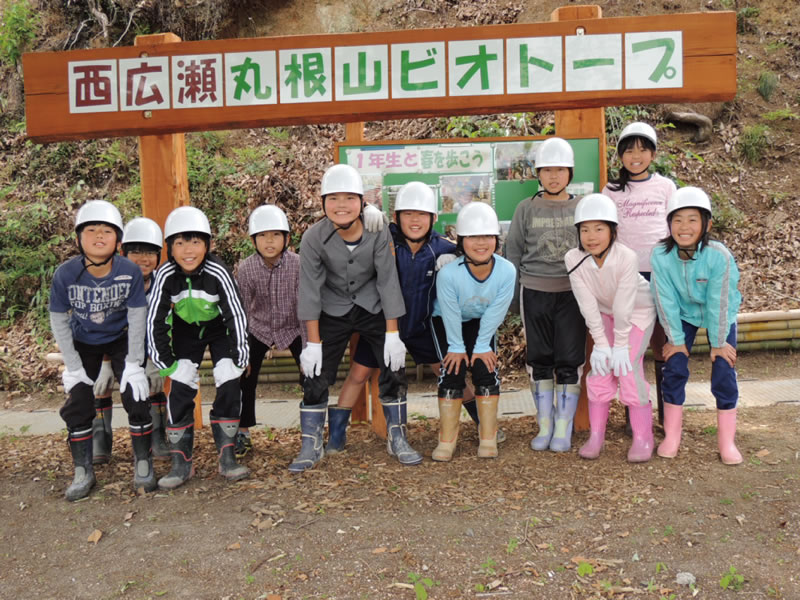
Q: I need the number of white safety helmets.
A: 11